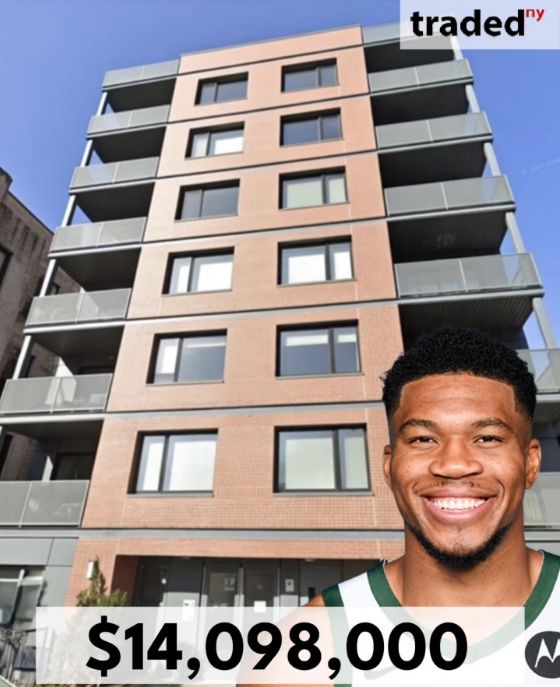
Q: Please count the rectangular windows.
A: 12